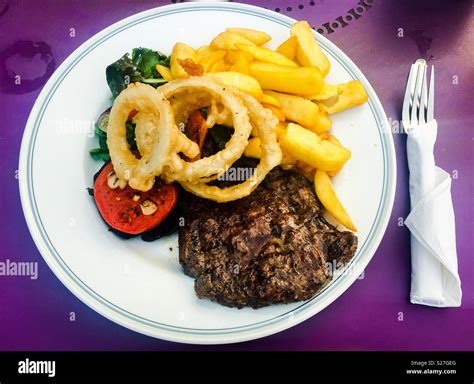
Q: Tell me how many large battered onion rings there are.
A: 3